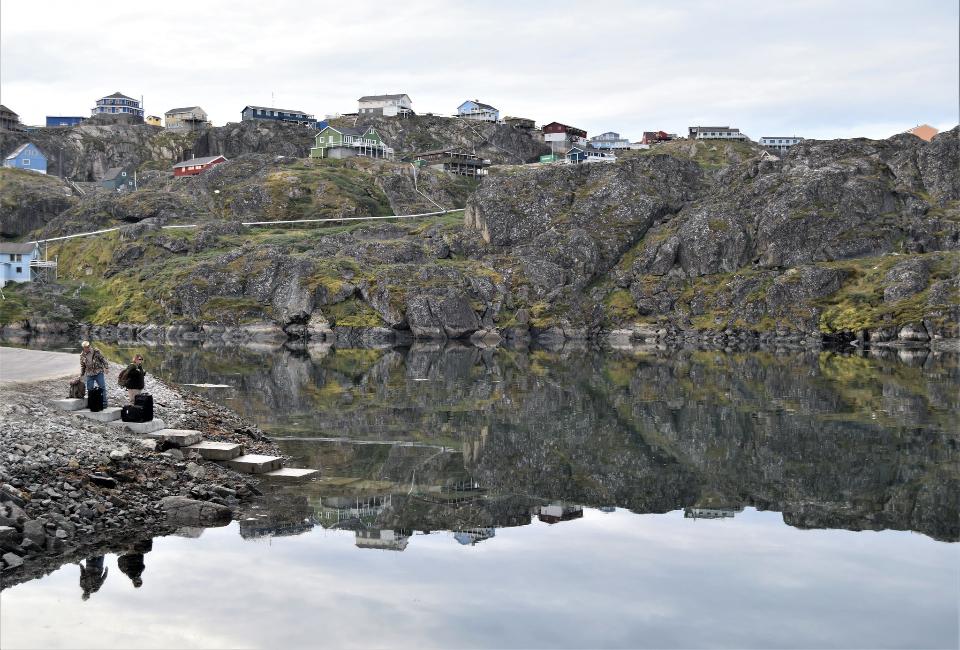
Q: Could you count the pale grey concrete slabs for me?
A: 7